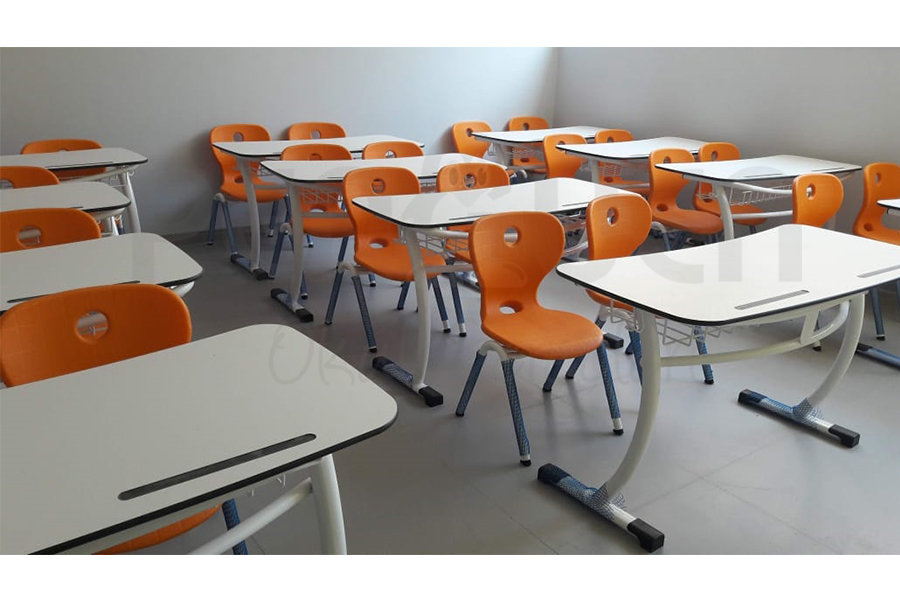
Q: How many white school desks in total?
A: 12